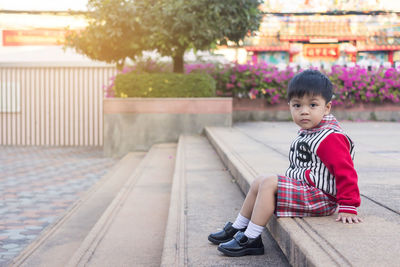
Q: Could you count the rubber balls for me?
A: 0